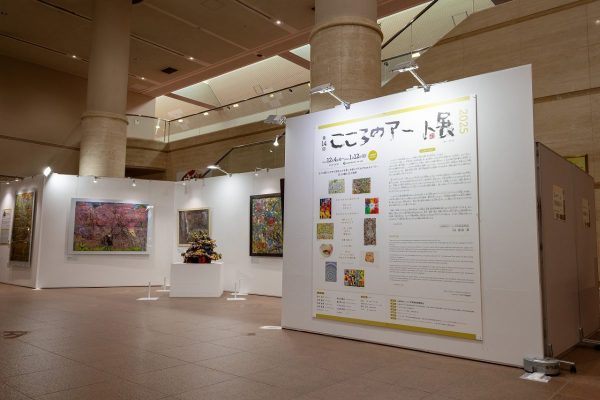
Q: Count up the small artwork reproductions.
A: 10